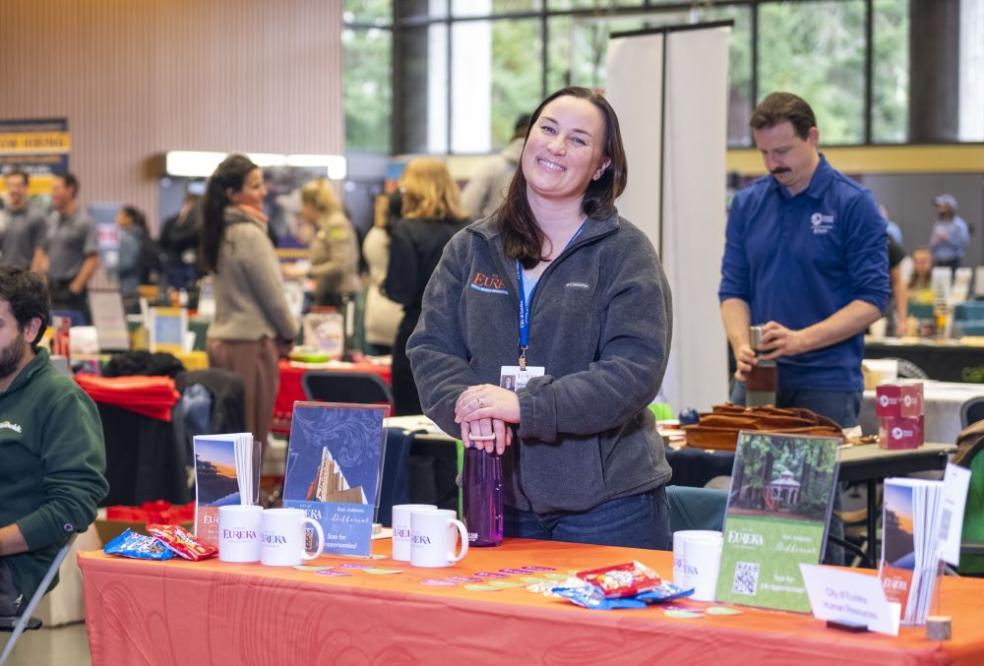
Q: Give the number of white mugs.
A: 6